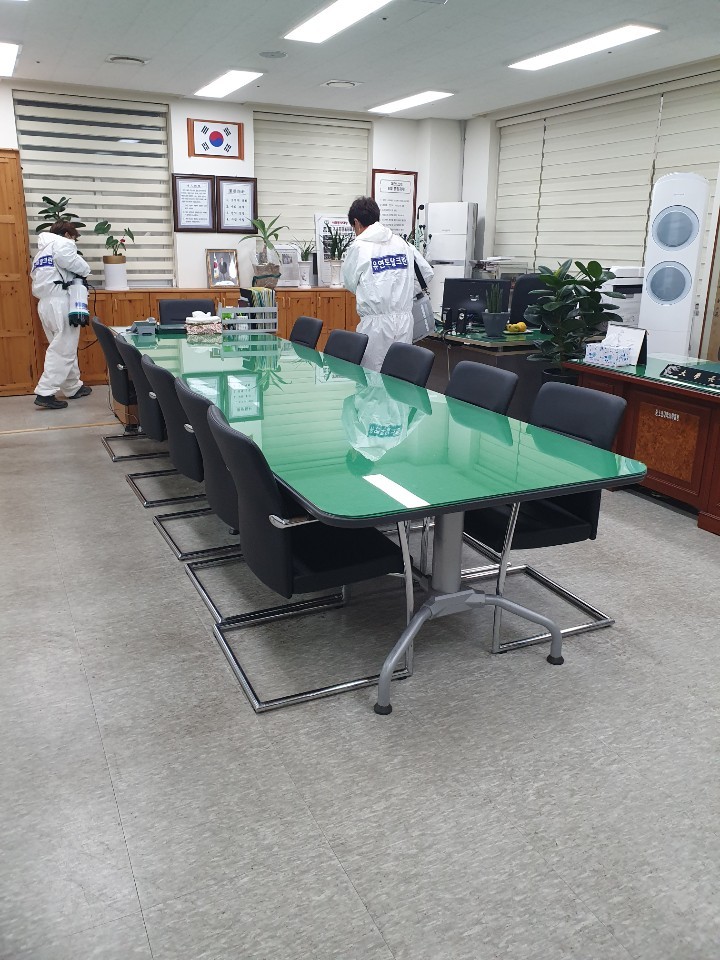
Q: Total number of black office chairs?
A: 12